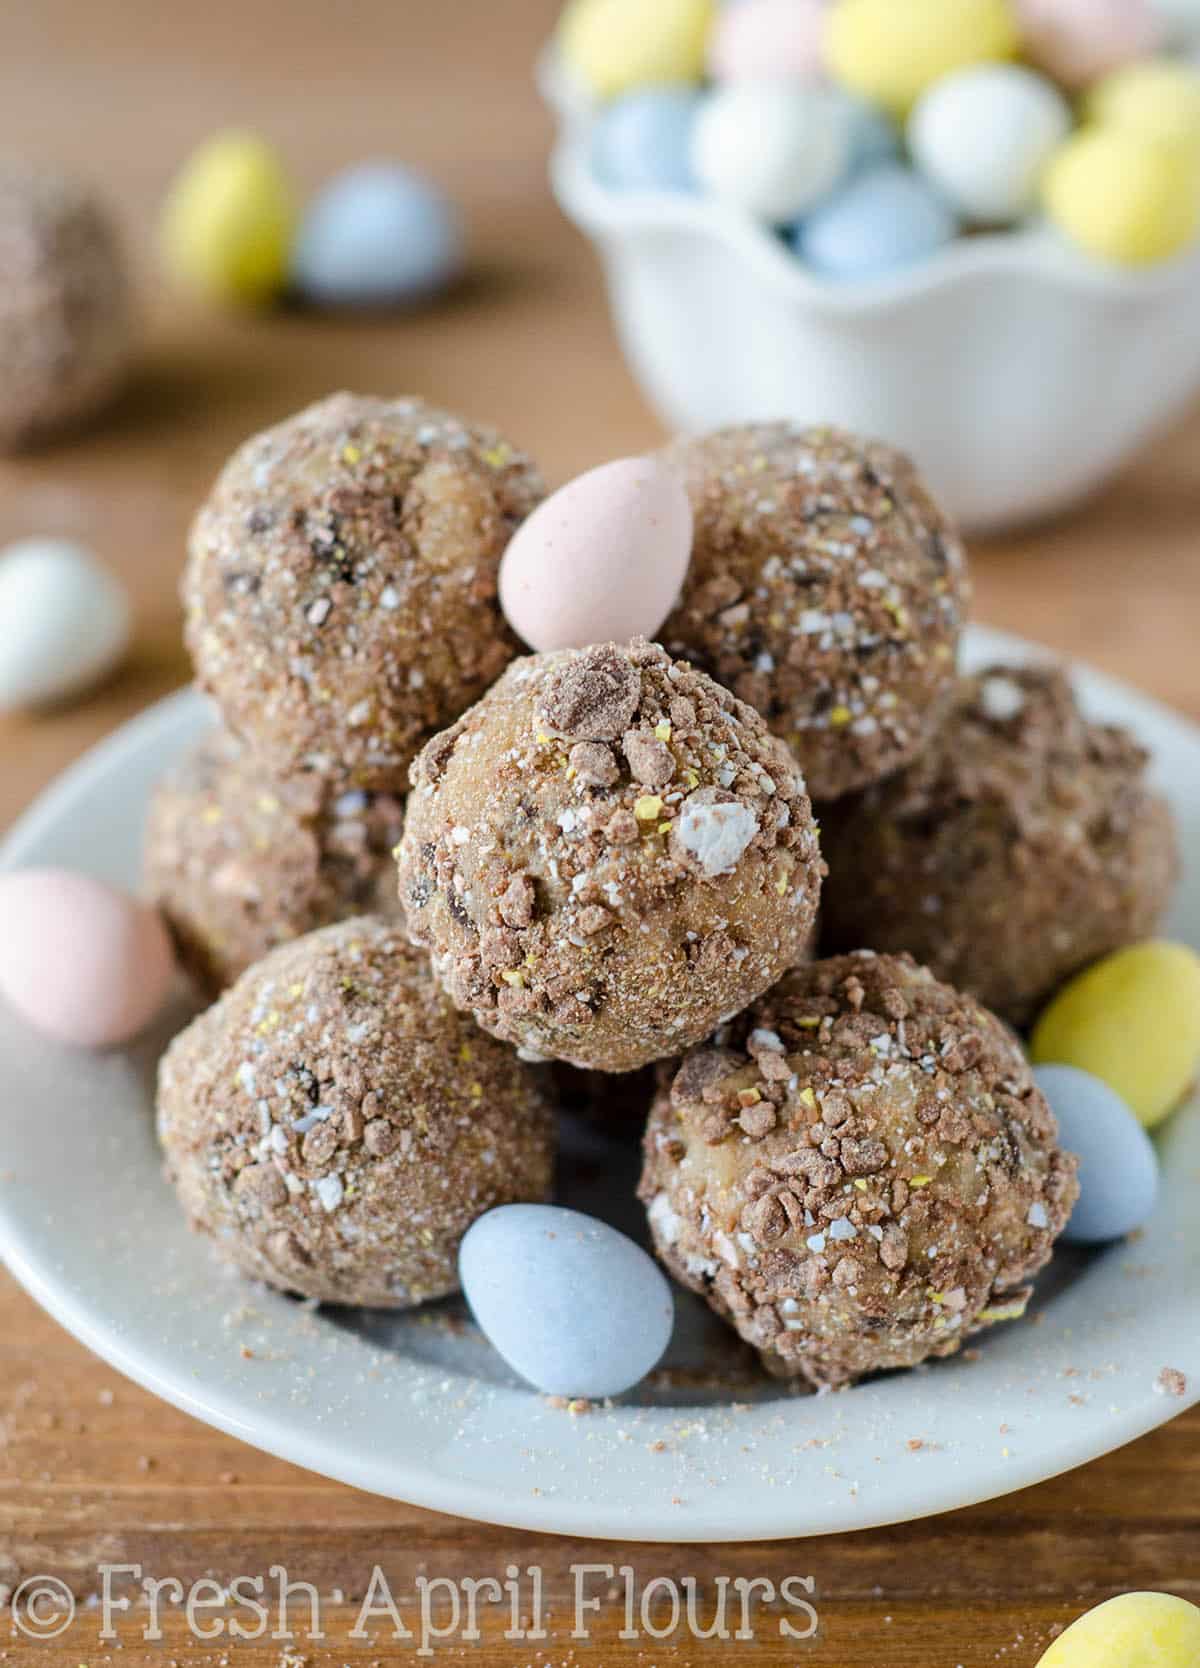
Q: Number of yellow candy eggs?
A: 7